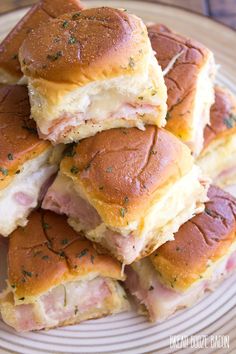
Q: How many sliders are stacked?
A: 8